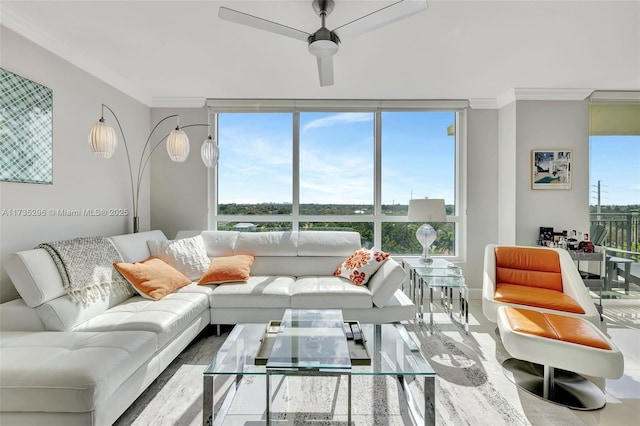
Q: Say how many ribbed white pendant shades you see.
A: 3